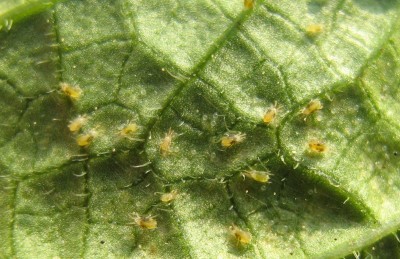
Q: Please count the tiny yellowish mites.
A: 15